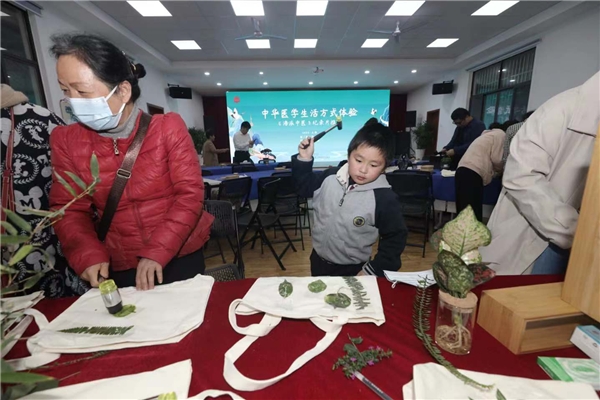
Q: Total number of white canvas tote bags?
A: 5